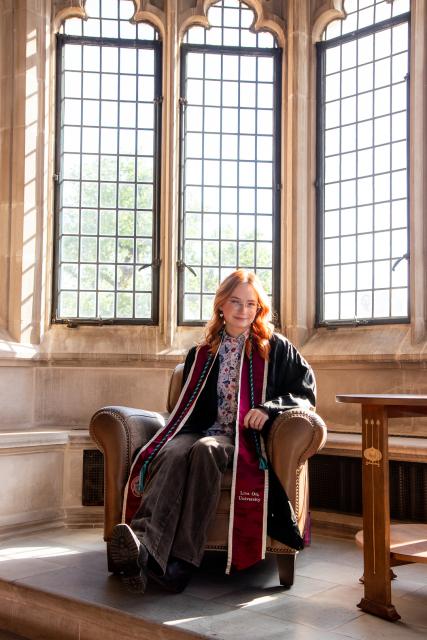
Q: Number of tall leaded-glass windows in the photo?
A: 3